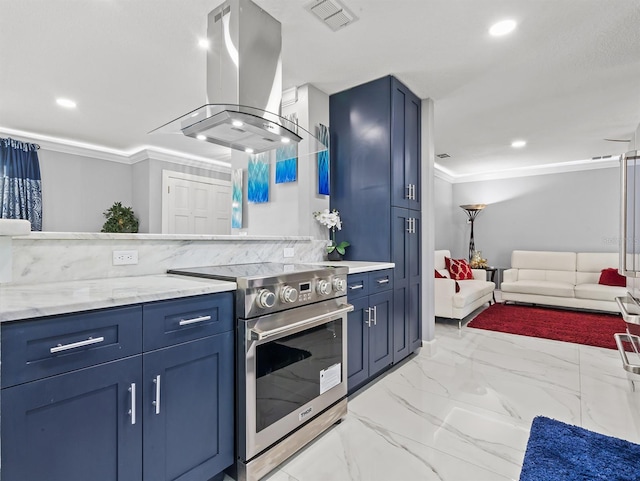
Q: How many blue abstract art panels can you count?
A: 4